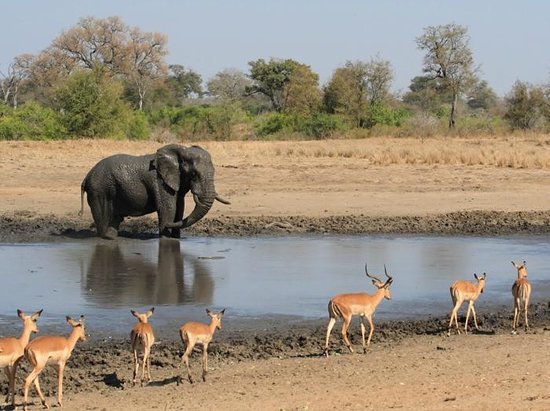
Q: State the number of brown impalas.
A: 7